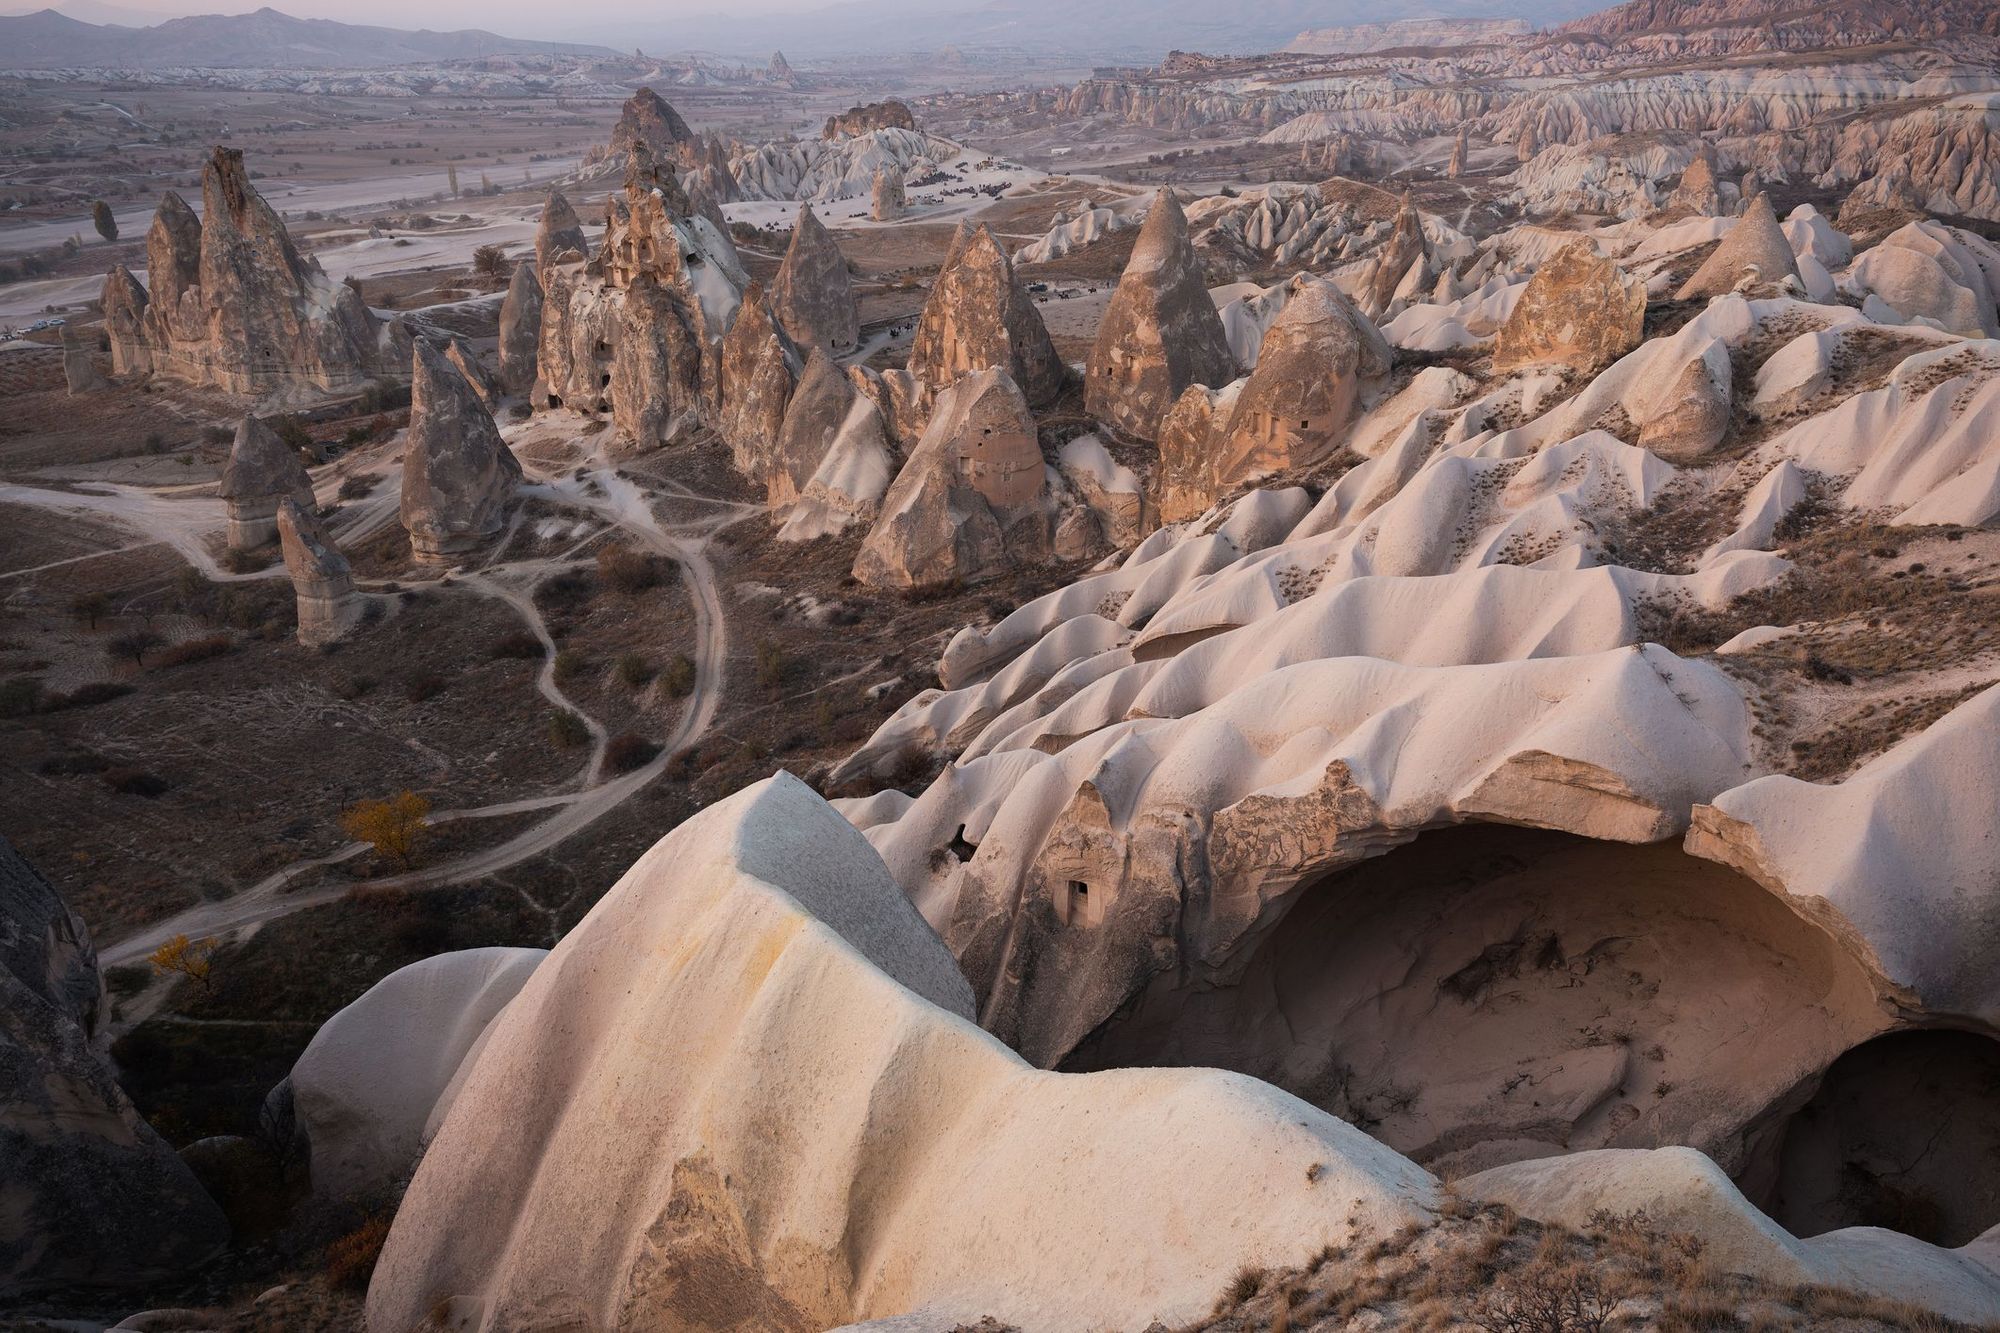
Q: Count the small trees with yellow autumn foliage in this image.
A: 2